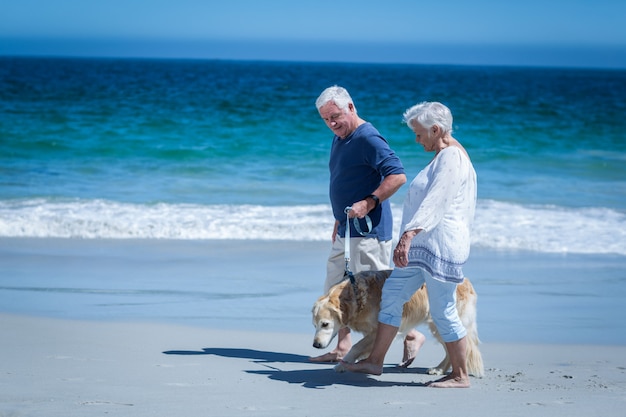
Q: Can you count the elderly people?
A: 2